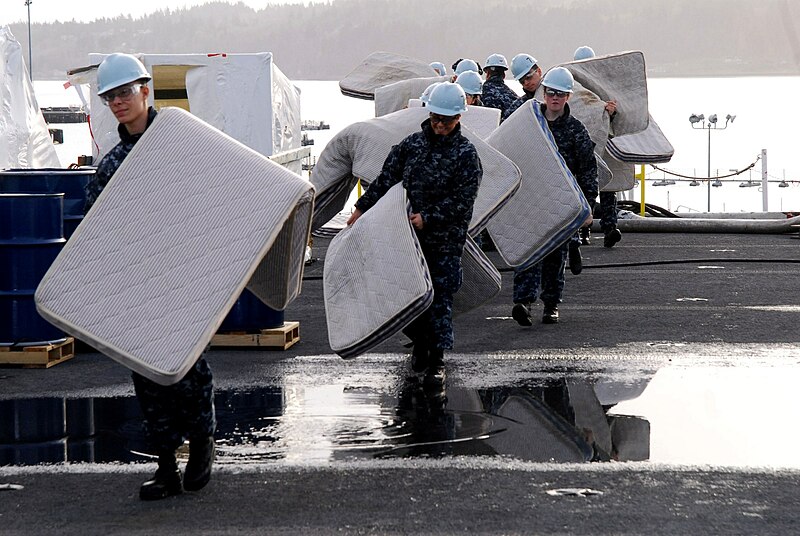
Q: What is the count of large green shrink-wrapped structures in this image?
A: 0